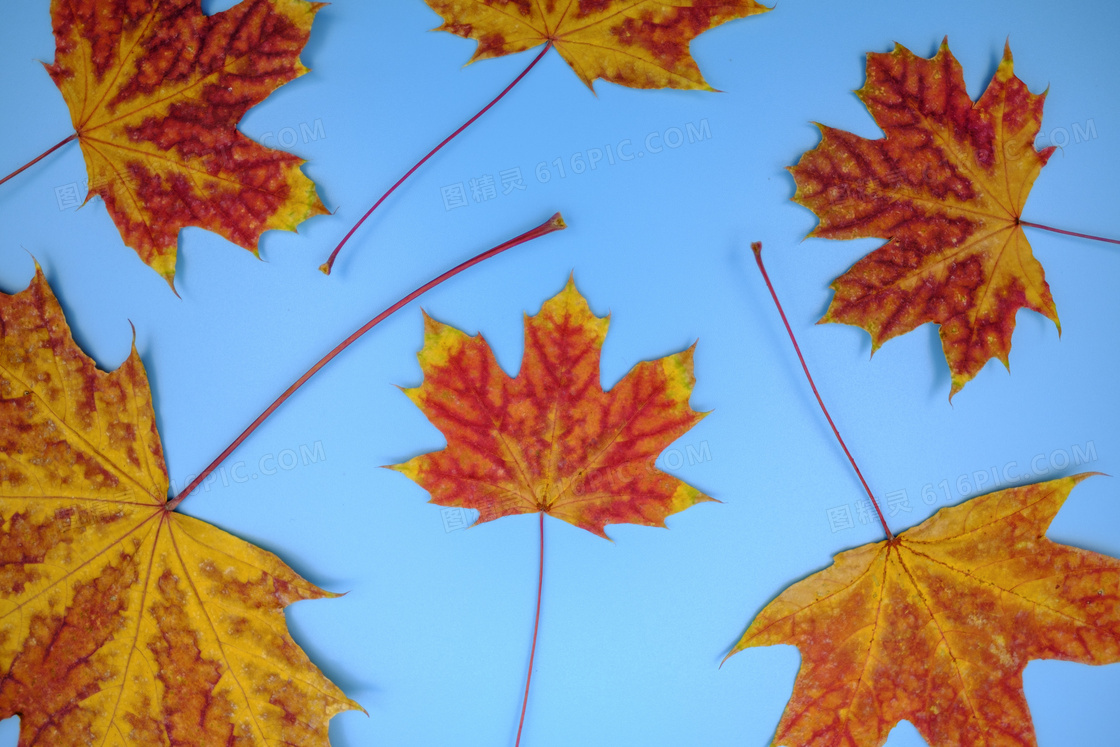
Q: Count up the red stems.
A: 6